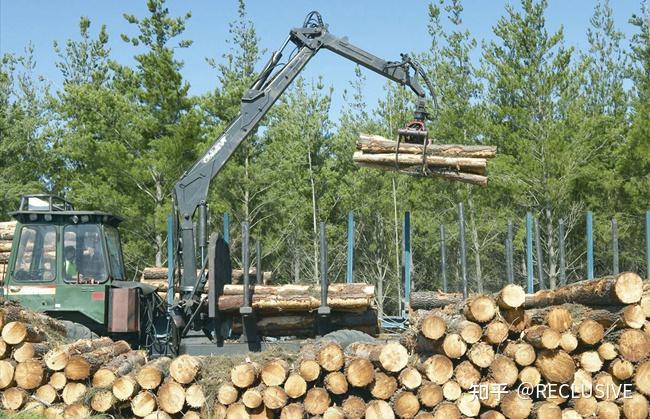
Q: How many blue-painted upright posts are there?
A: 7